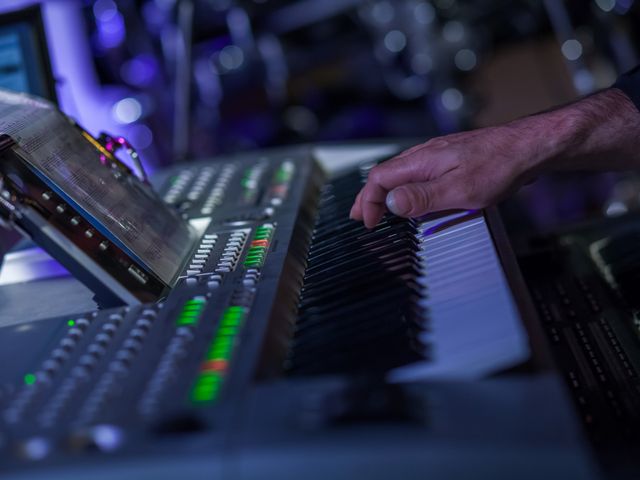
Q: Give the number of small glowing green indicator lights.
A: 2